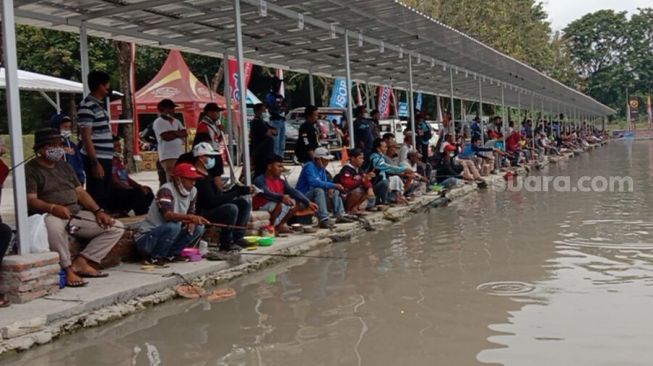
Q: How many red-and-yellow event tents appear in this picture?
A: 1